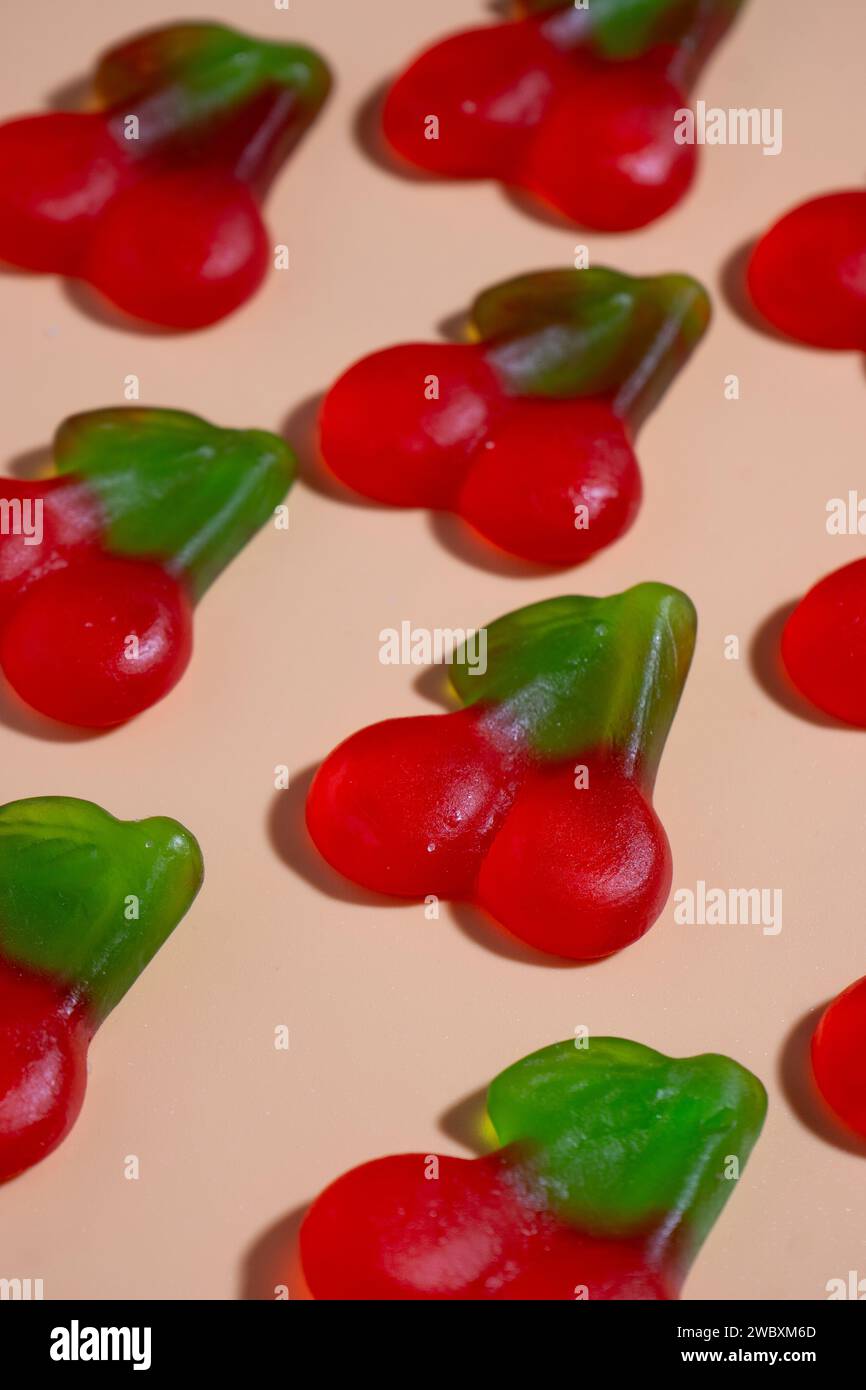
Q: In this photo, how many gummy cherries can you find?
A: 10